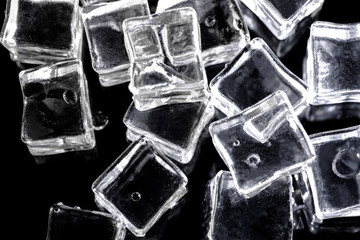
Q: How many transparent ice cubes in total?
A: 14